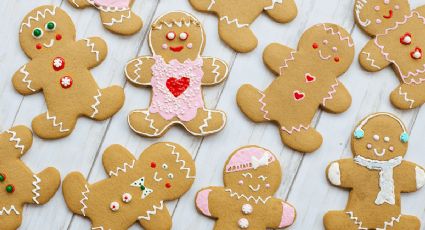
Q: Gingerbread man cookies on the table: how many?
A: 10